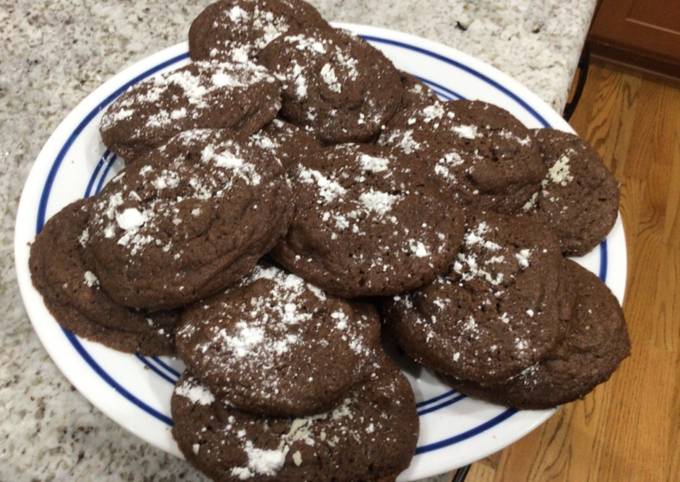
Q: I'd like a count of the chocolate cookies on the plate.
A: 14